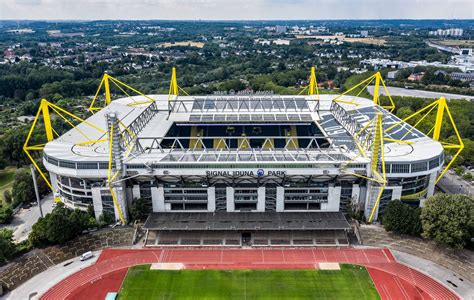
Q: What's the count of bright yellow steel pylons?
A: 8